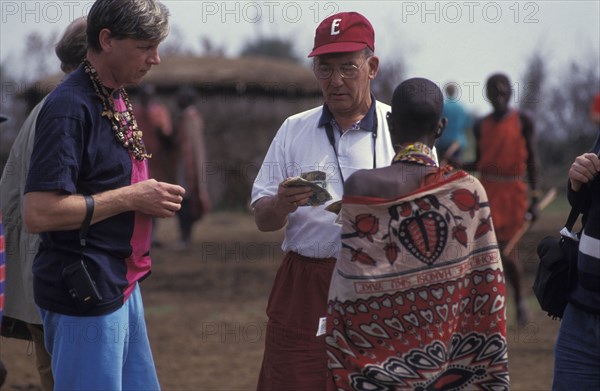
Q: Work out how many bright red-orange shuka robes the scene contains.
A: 1